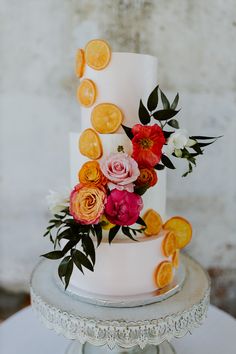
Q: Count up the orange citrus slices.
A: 10